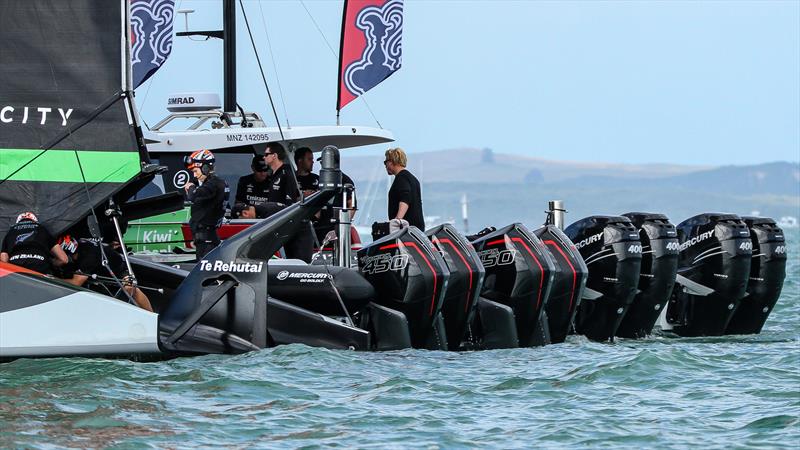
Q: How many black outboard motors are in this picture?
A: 8